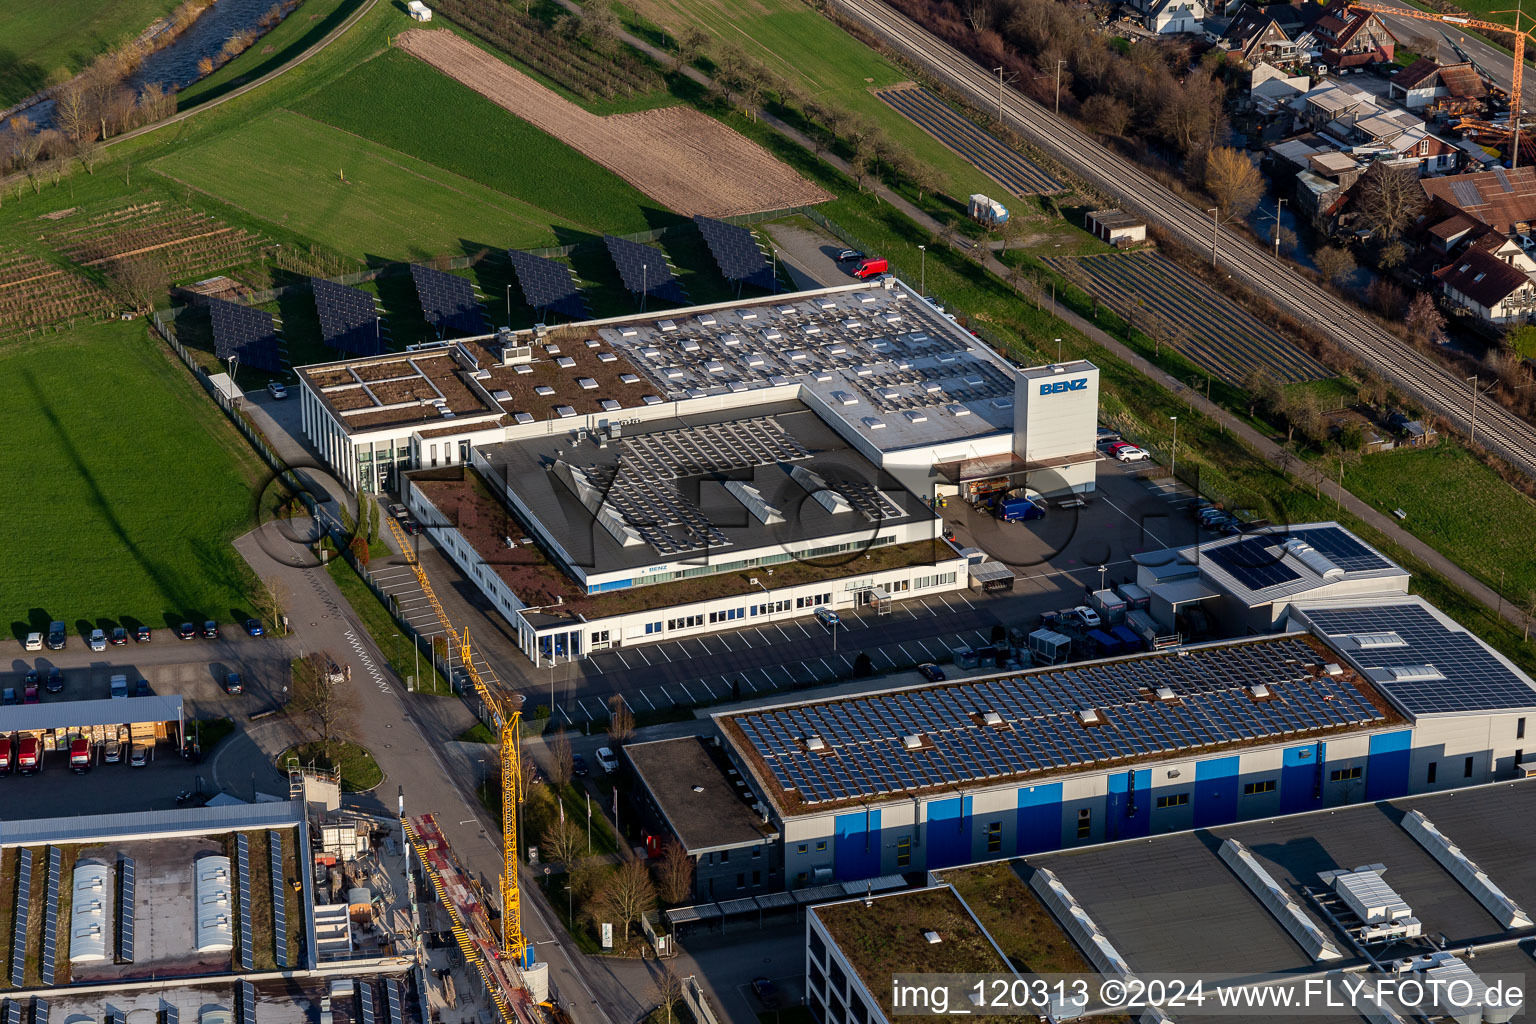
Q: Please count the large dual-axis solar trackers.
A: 6